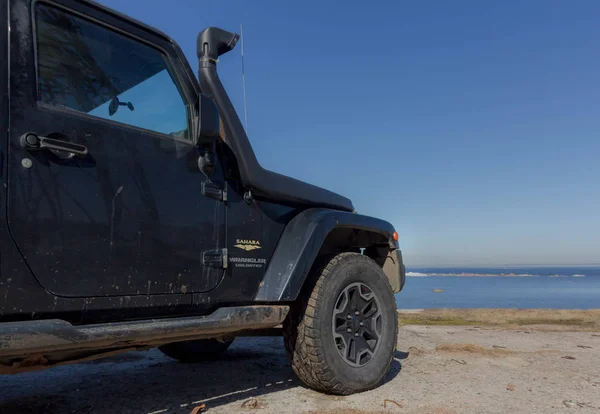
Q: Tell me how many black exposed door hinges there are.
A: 2